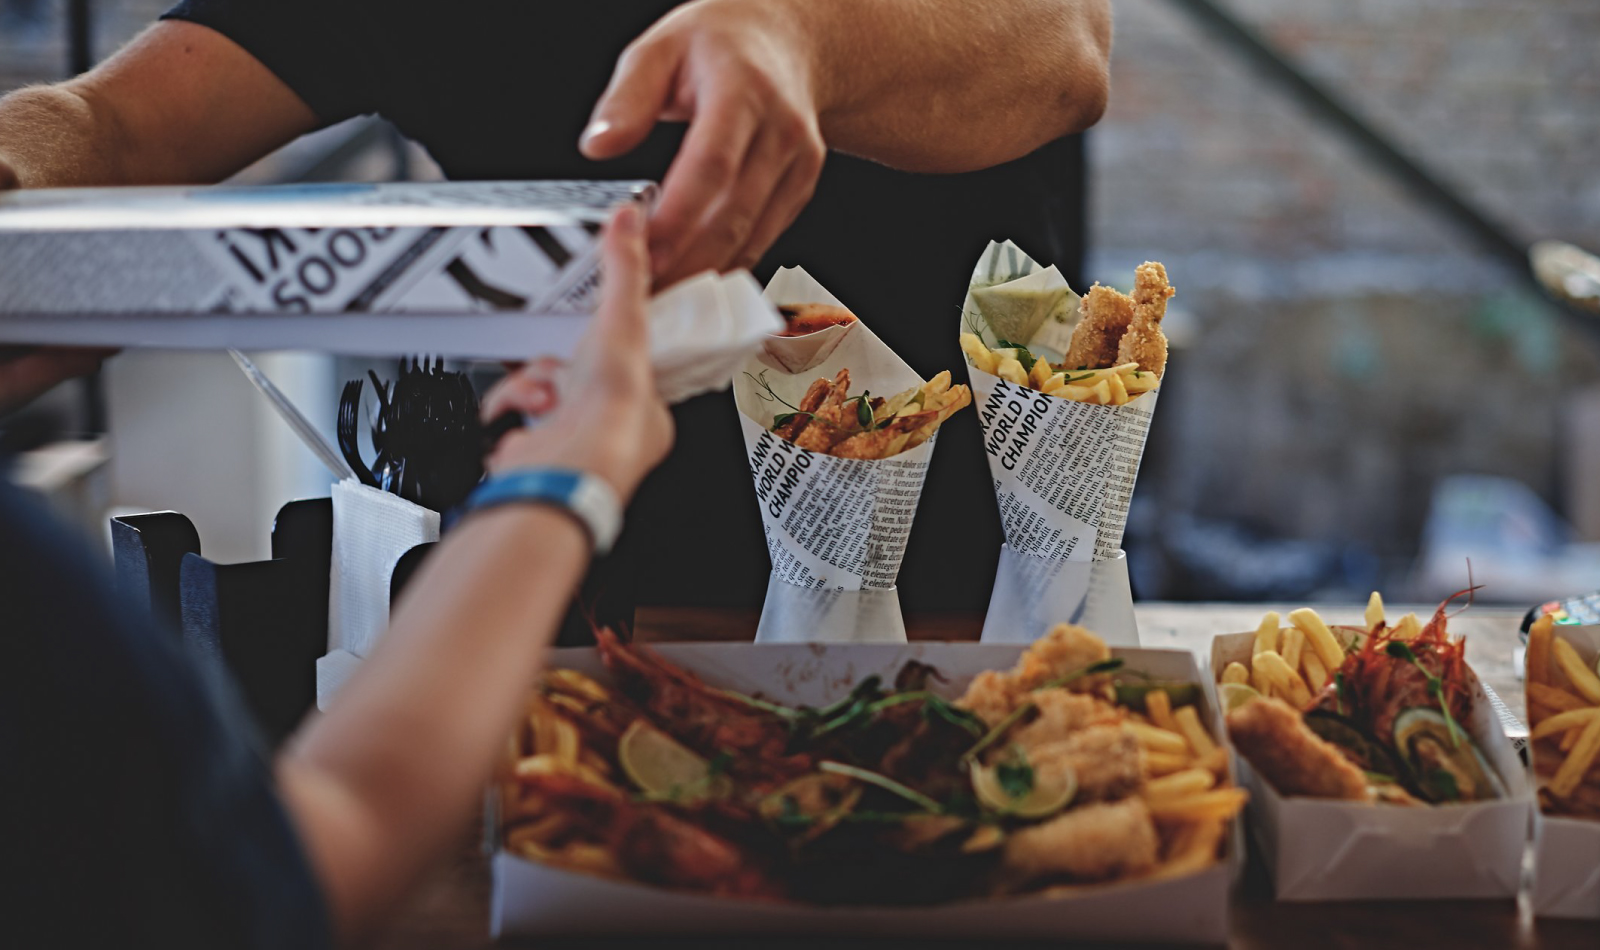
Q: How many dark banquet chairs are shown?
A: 0